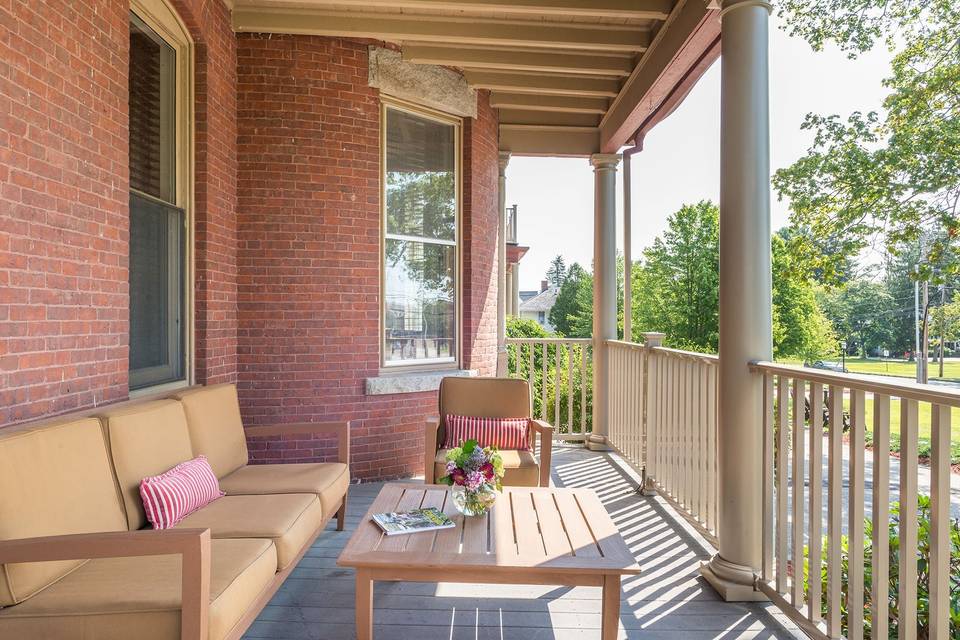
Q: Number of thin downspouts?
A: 1